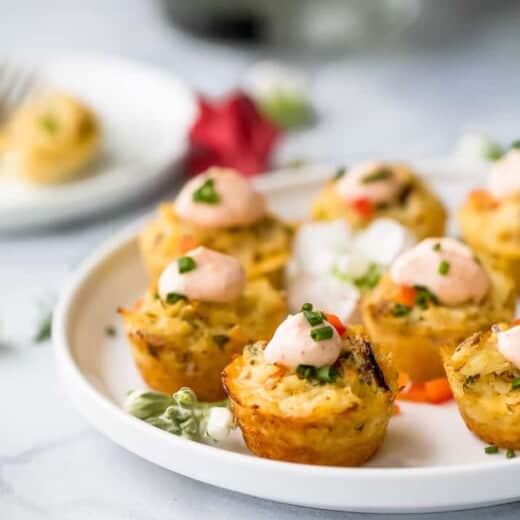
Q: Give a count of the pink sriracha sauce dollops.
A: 7